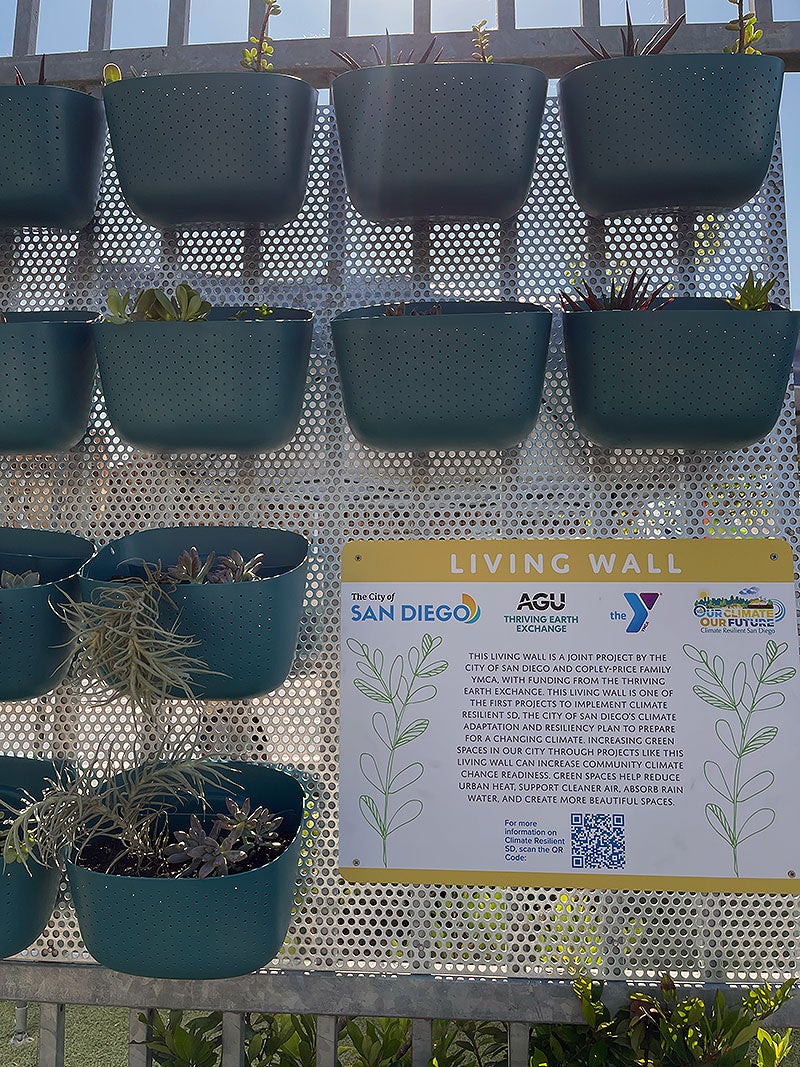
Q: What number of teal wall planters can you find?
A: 12